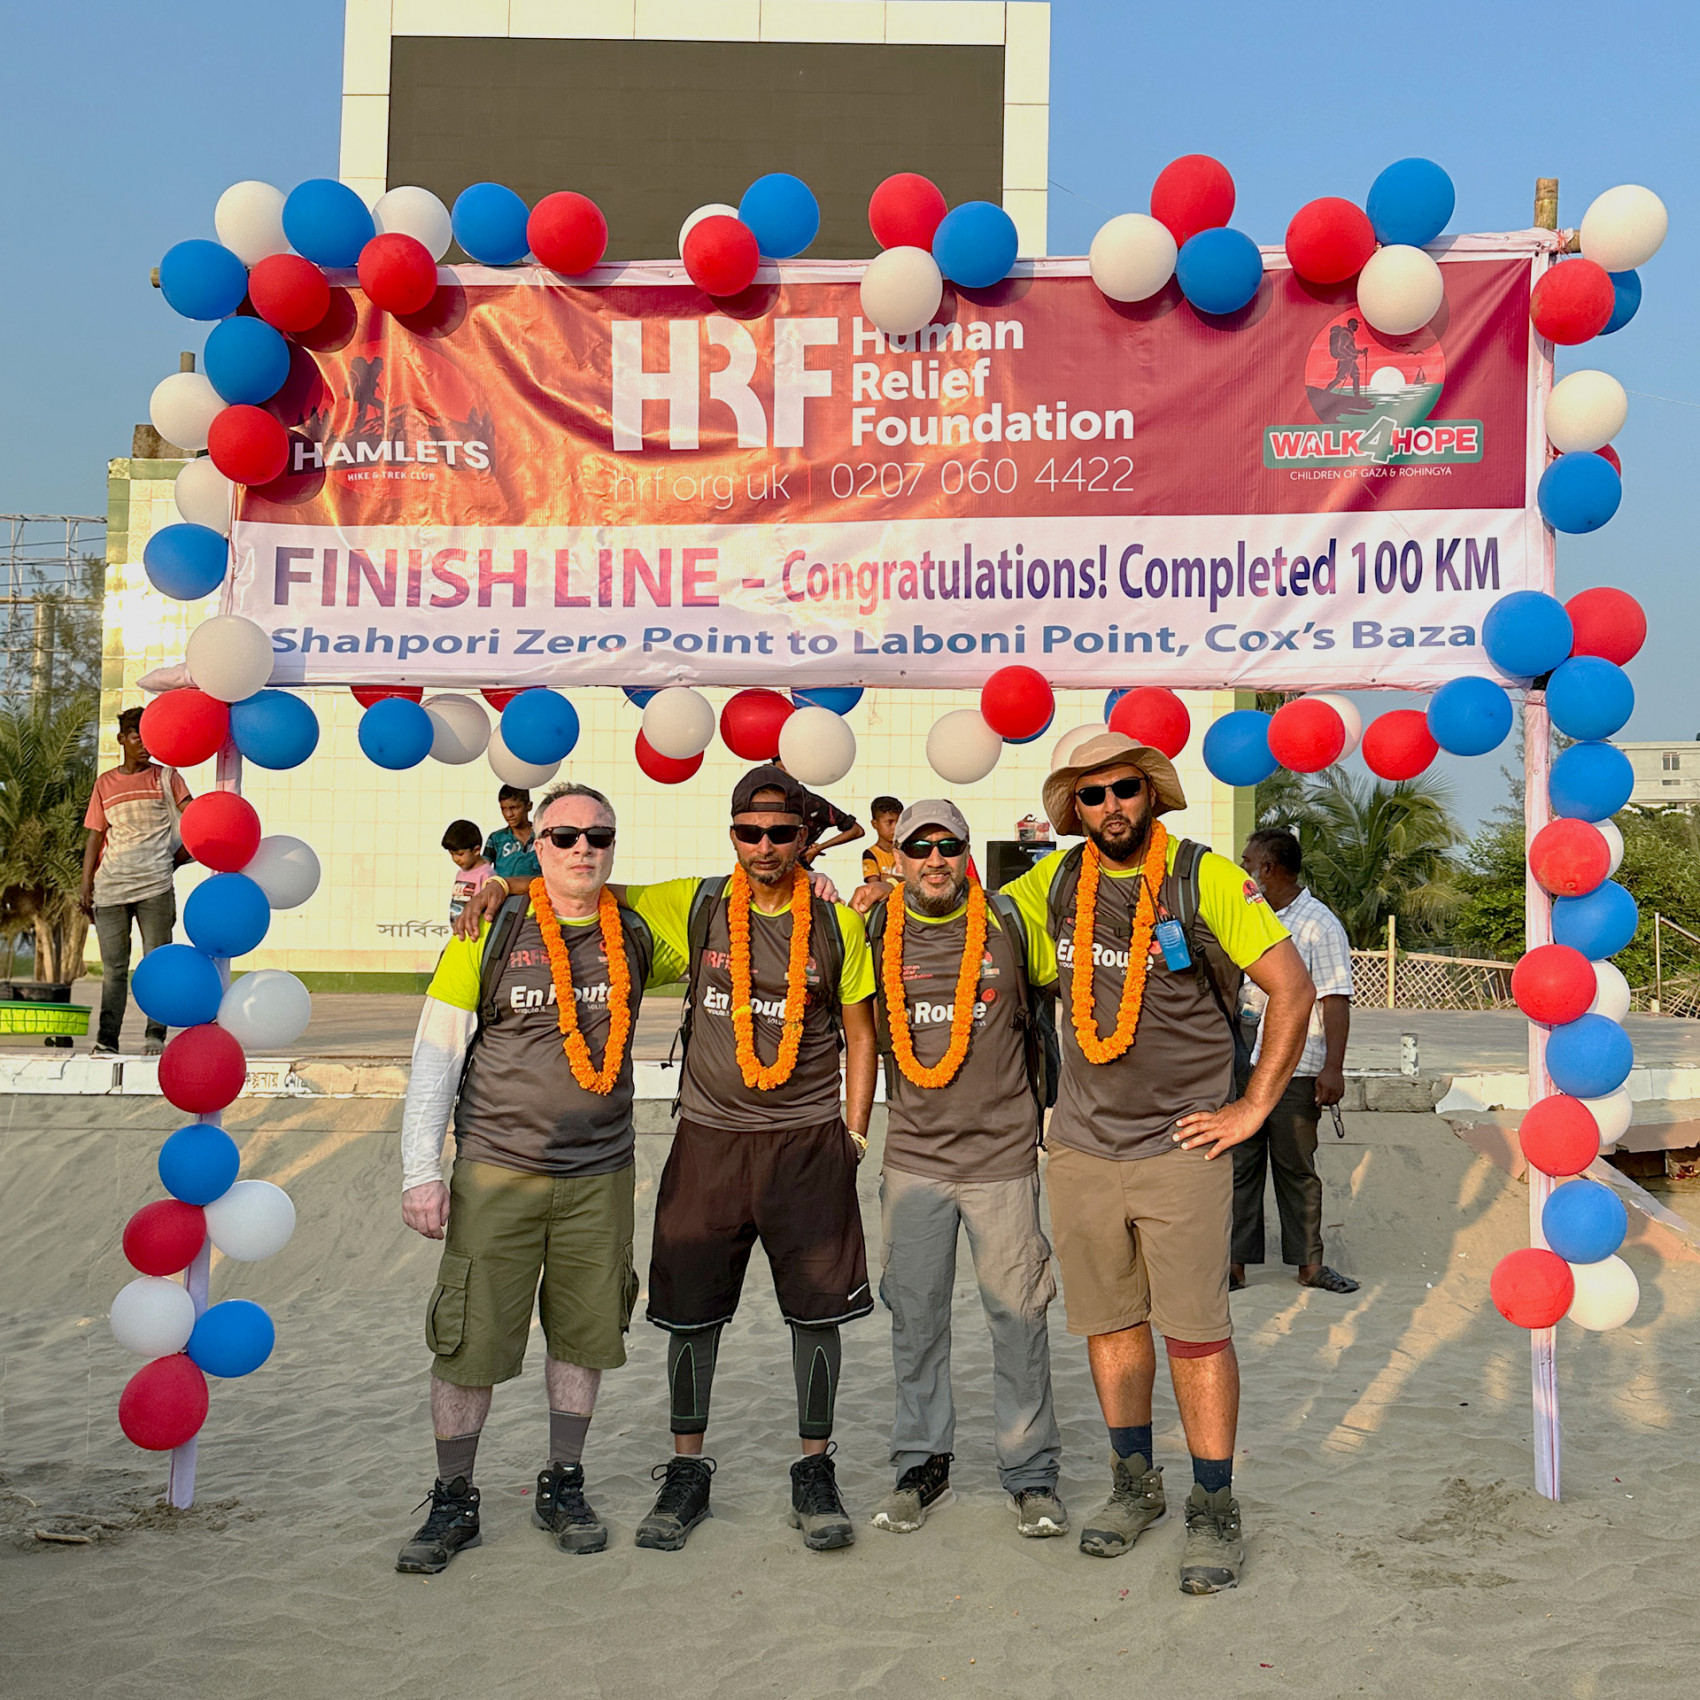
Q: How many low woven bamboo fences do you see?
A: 1